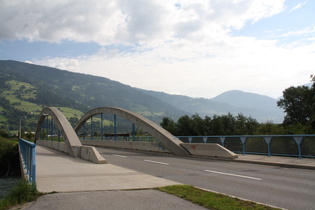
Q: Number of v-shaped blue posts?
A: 6